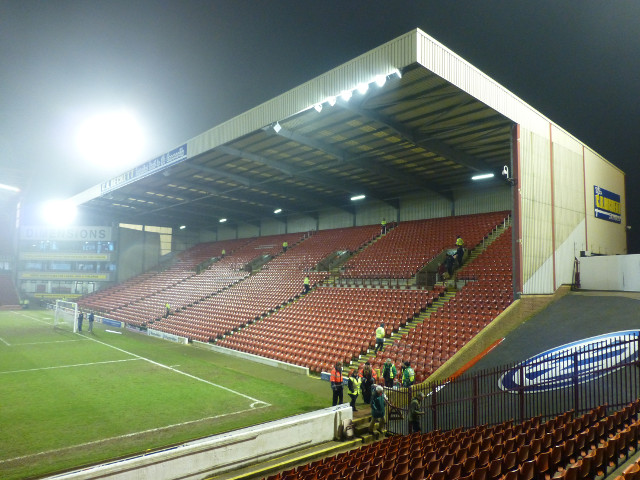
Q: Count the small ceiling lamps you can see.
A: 5